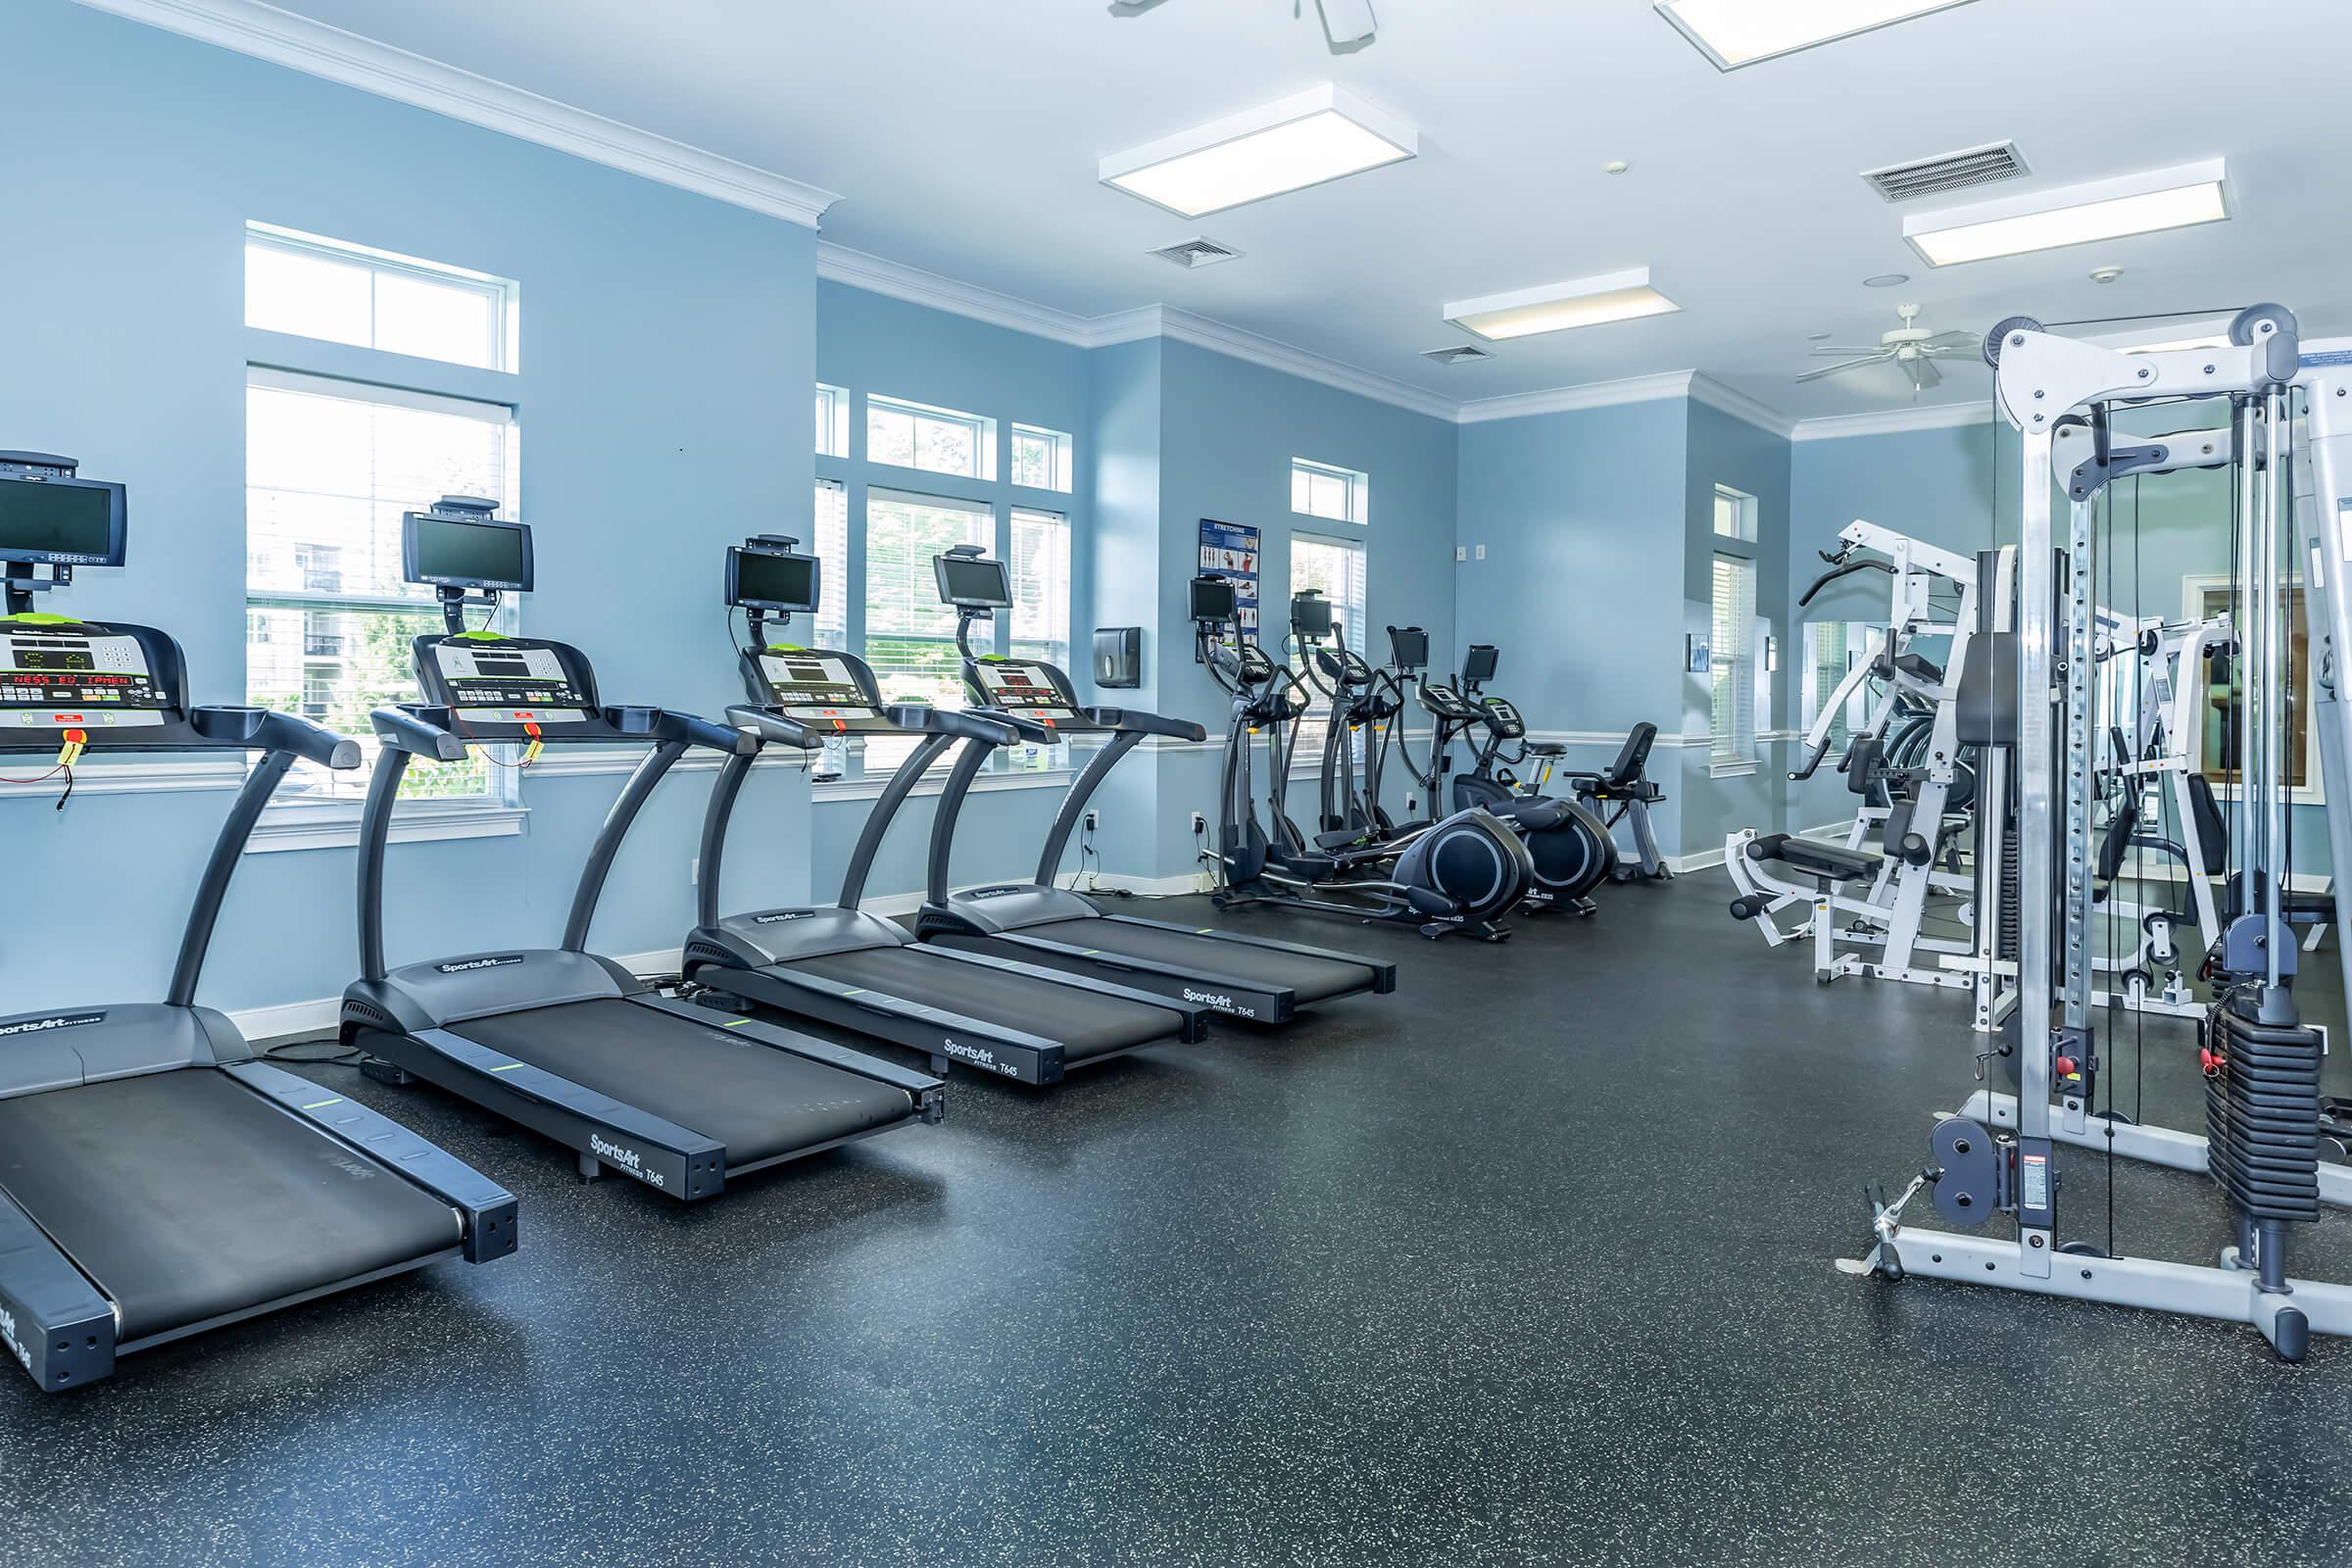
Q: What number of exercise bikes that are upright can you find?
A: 1